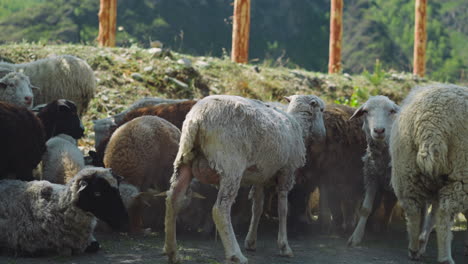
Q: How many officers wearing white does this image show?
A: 0